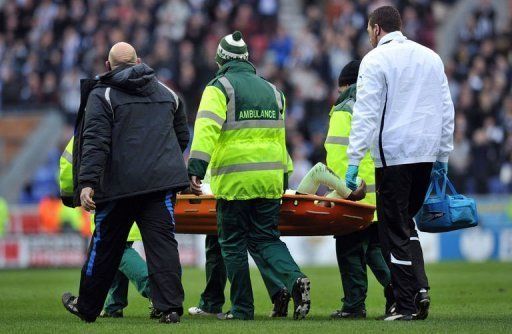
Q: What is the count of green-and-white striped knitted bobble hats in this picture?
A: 1